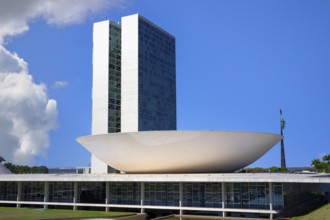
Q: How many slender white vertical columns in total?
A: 8